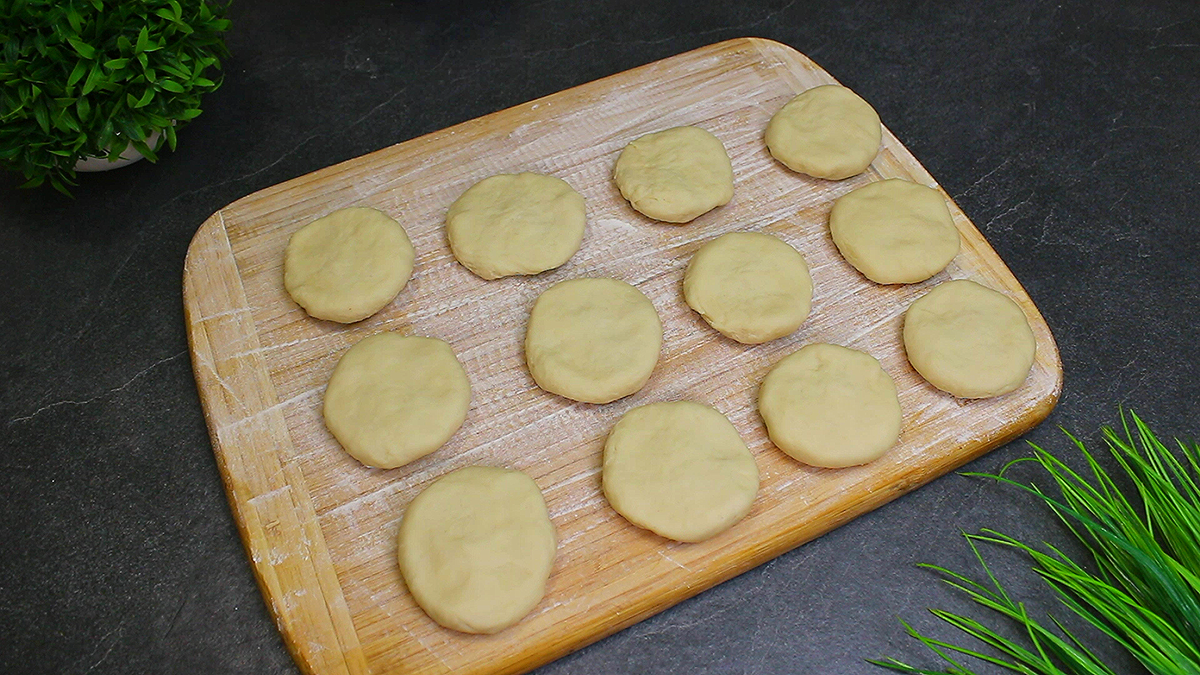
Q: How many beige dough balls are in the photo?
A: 12